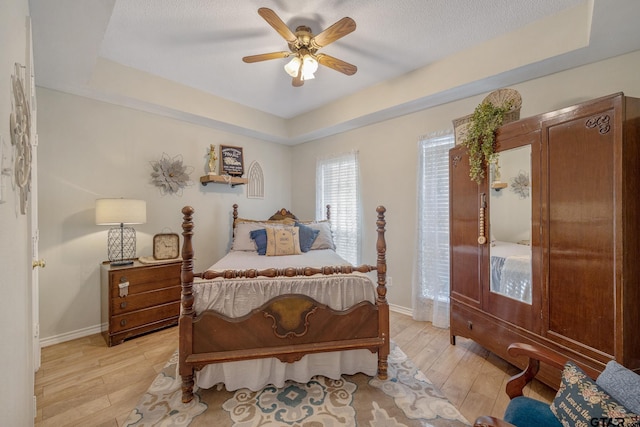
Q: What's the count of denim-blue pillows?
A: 2